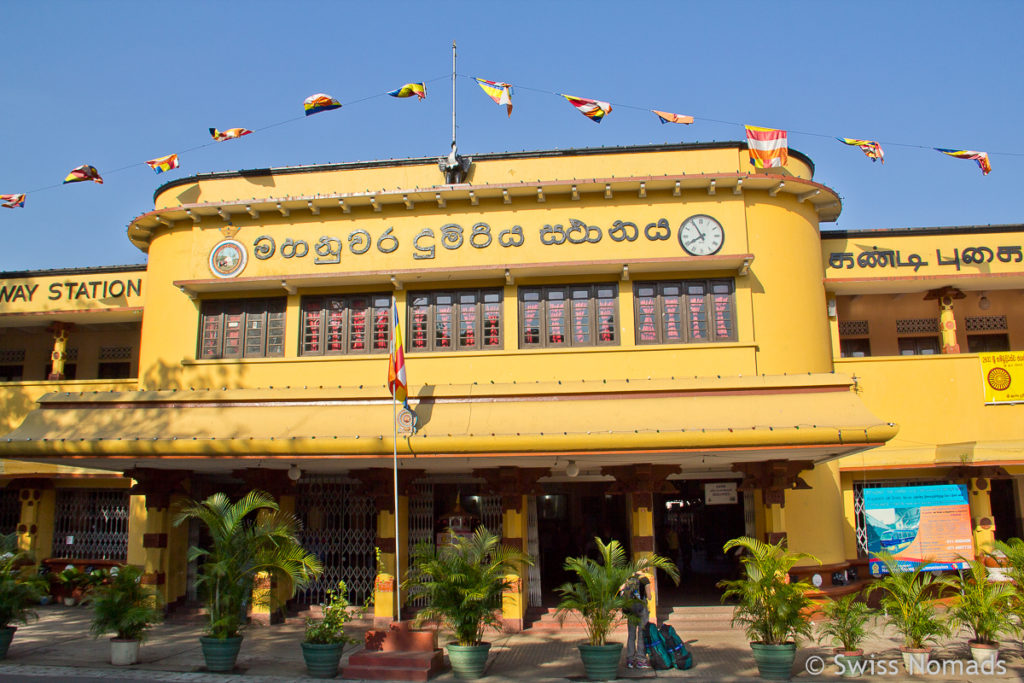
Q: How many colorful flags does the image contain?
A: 13